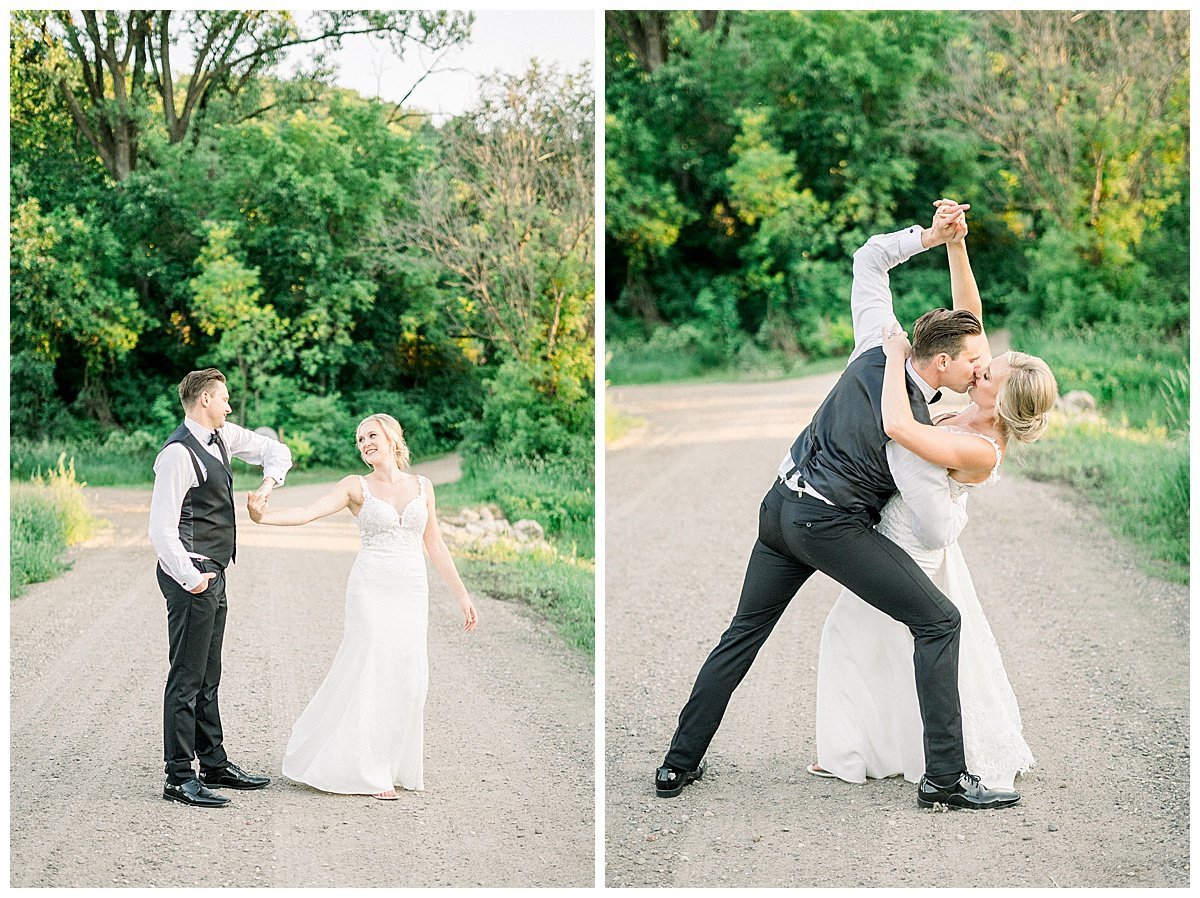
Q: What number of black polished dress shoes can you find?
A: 4